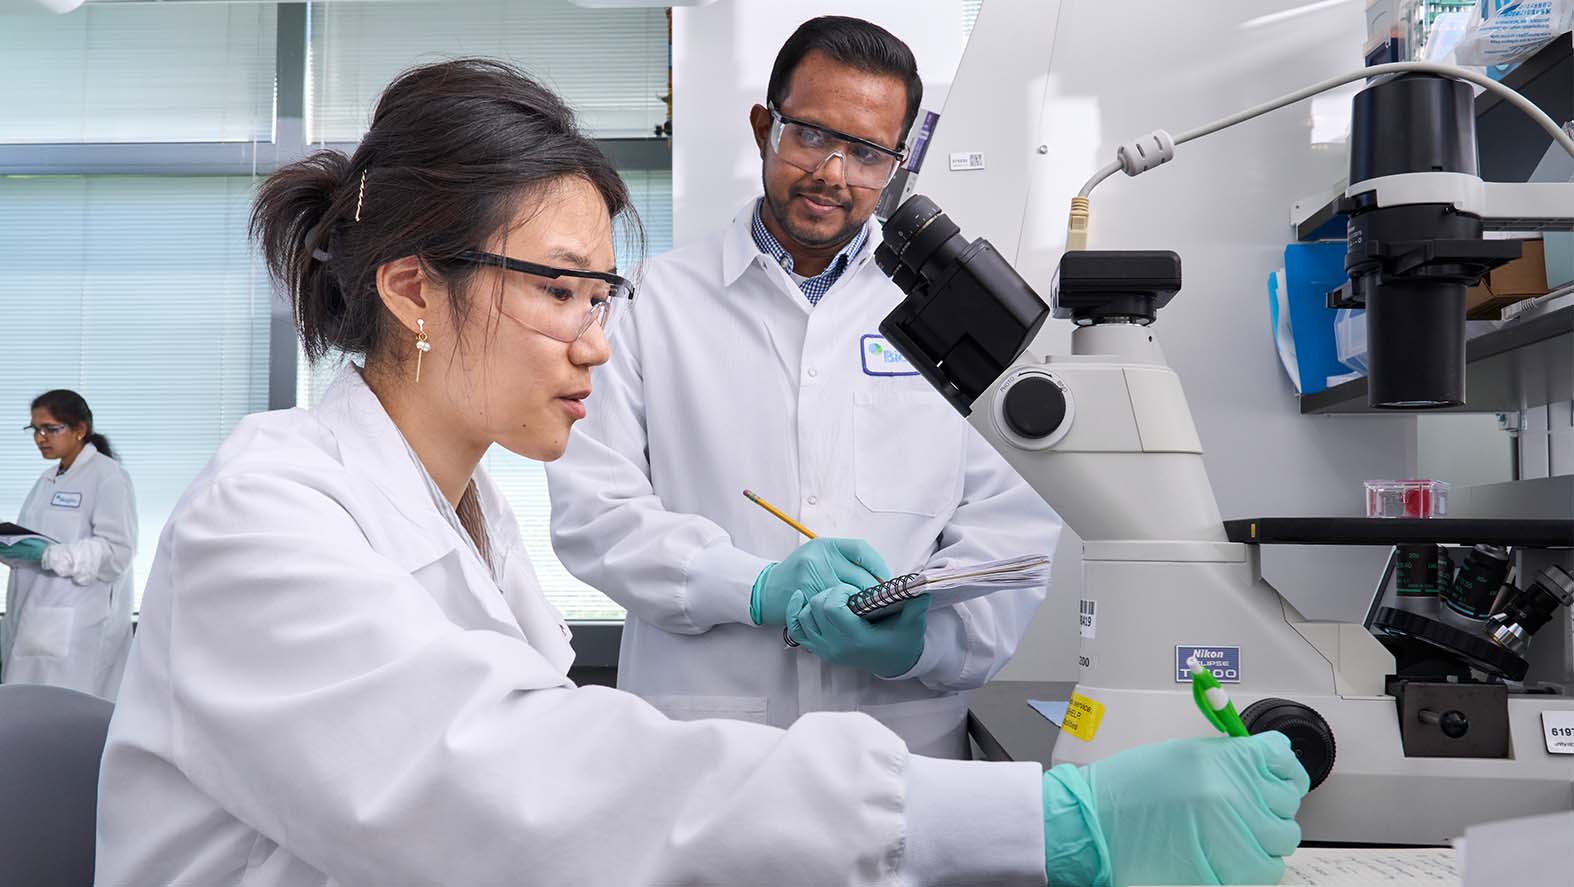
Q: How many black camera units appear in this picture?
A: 1